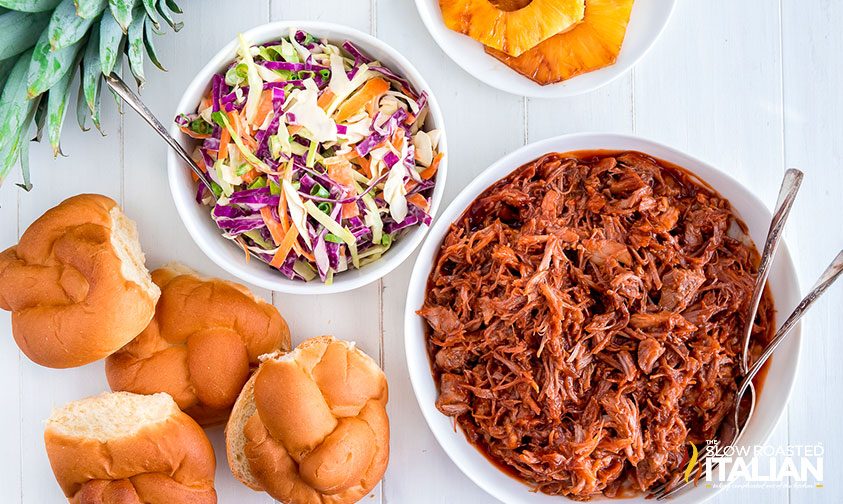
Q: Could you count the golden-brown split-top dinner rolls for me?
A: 4